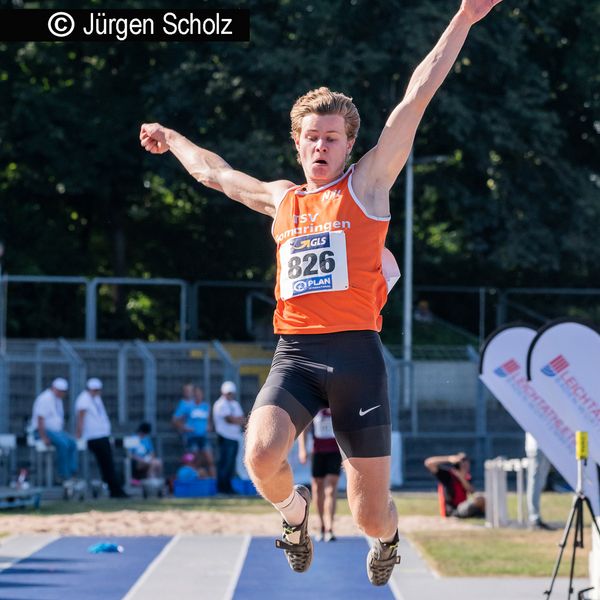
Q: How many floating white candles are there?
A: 0